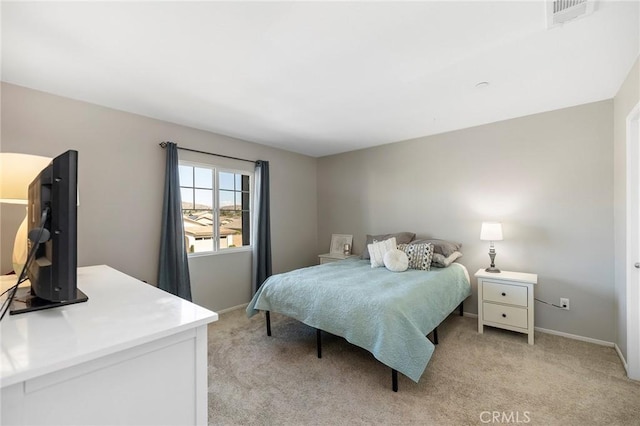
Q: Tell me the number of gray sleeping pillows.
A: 2